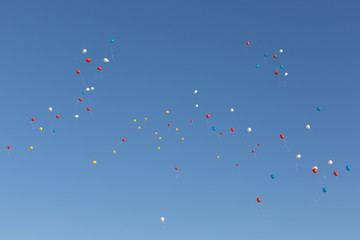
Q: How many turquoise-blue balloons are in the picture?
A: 11